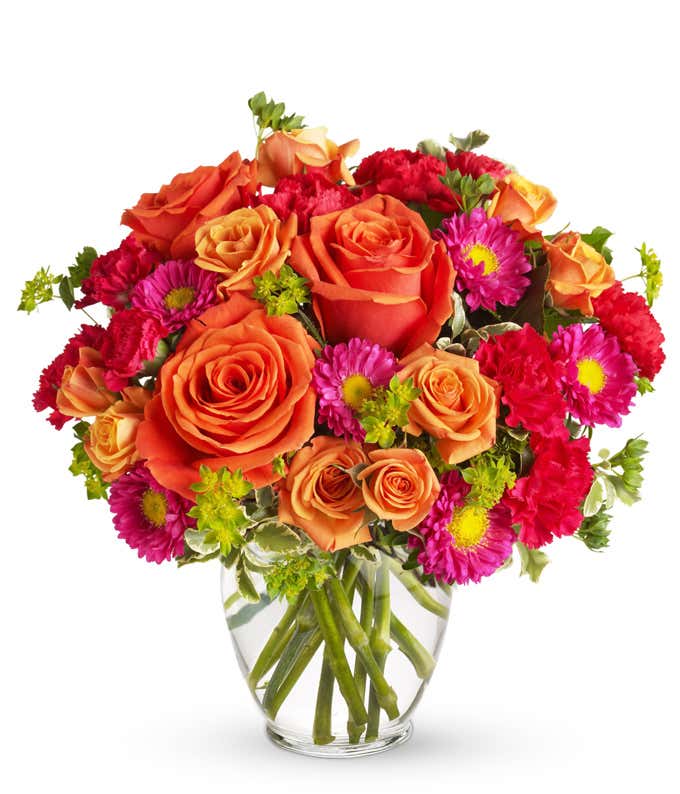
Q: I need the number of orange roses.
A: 12